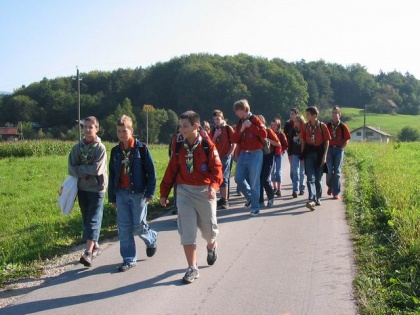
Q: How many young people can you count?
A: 13